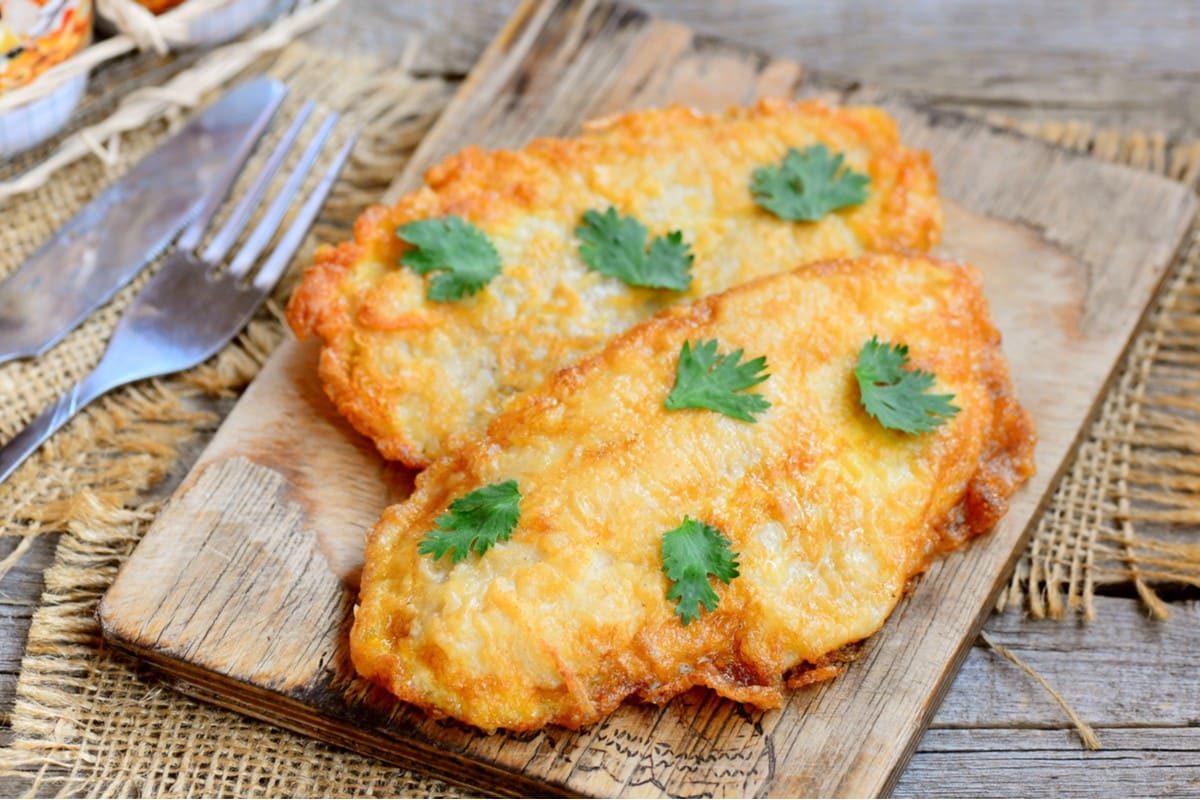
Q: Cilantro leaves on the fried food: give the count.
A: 7